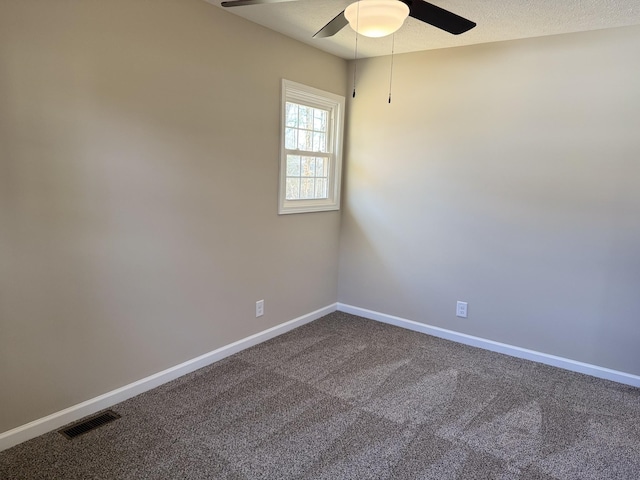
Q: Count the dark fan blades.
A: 3